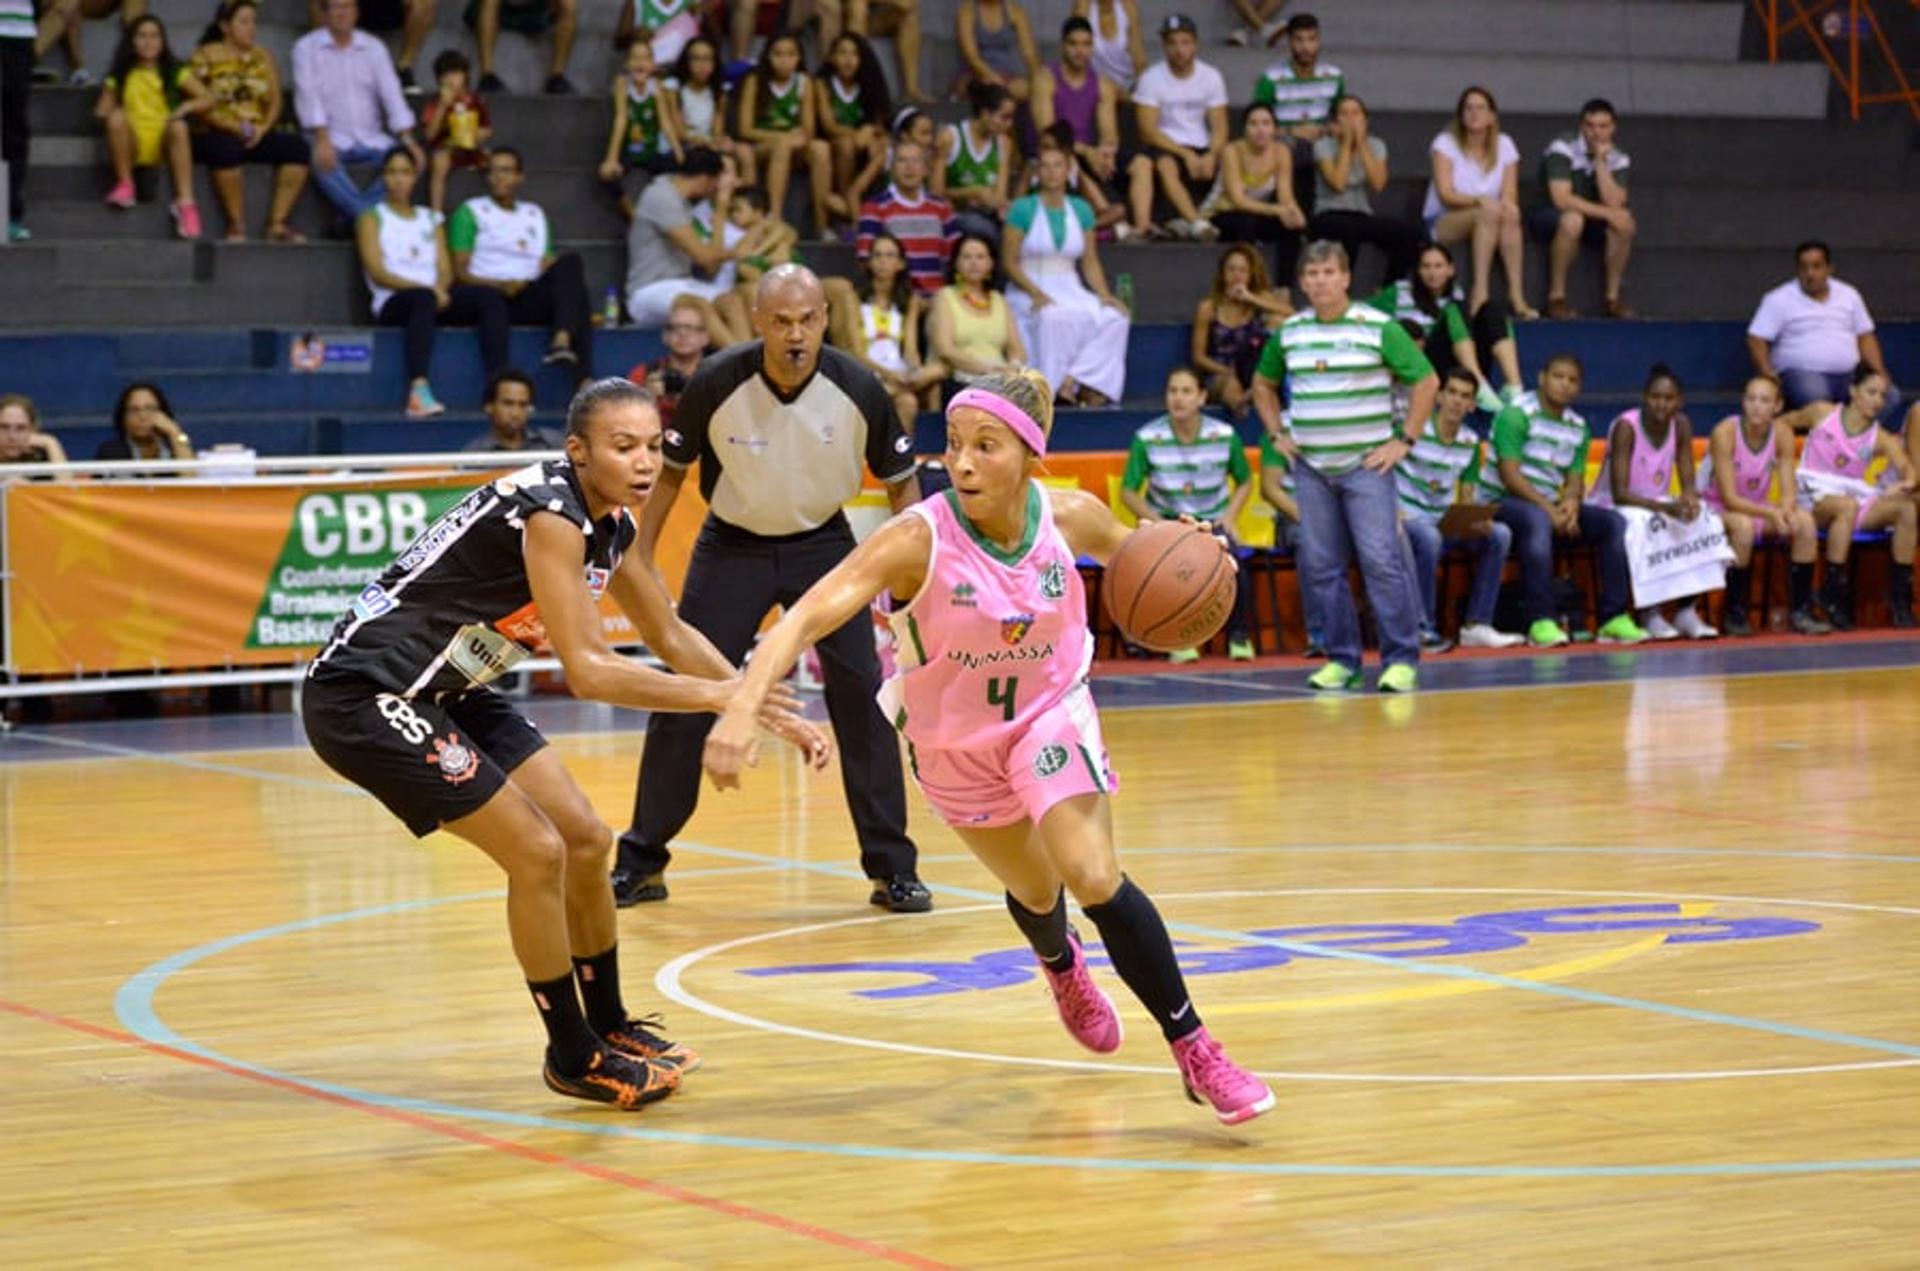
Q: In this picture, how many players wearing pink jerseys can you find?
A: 4